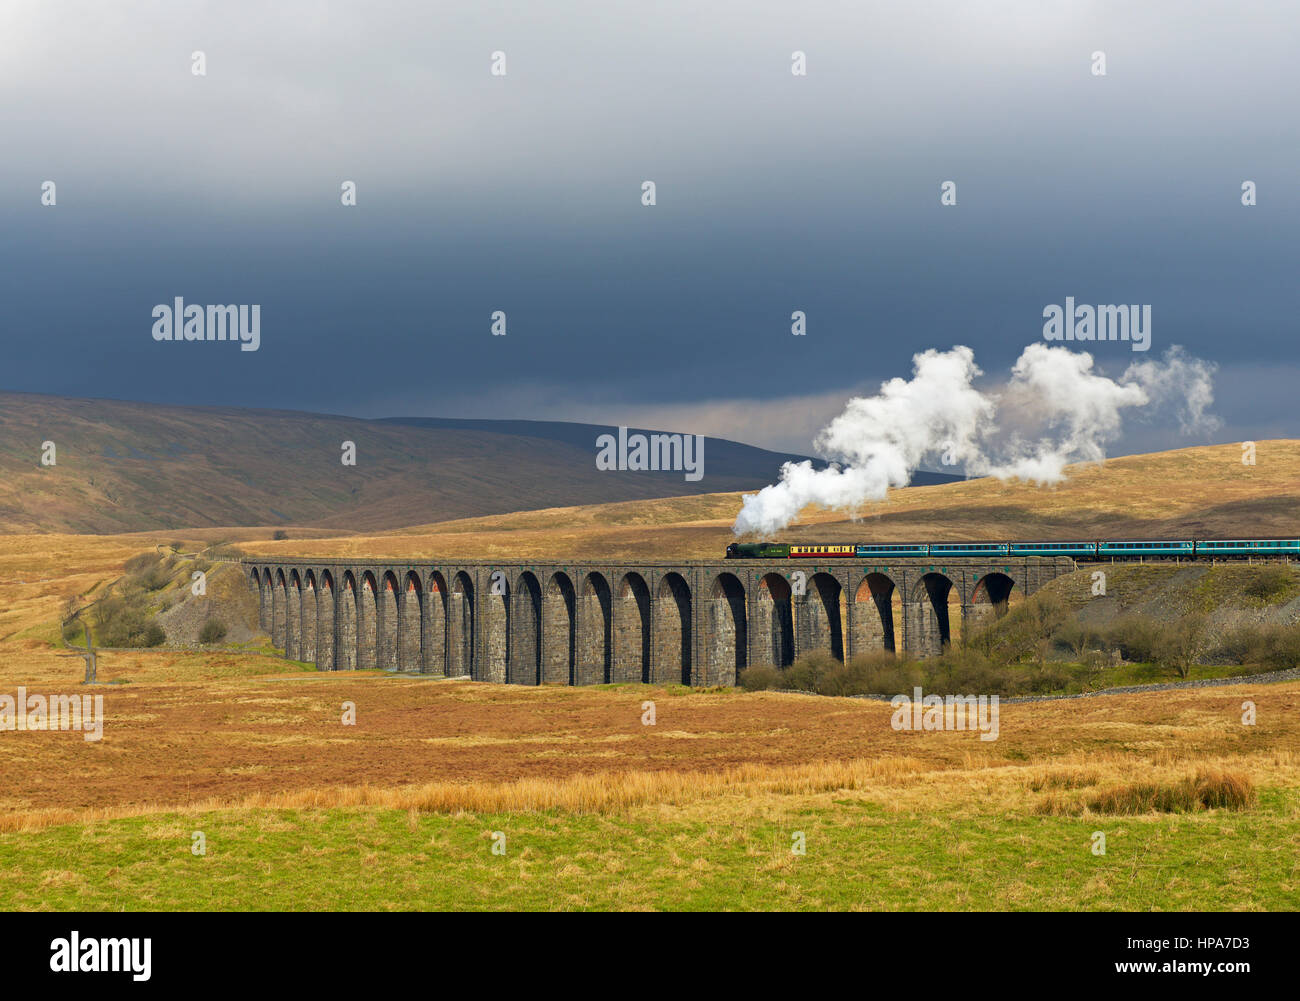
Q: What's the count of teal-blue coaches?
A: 5